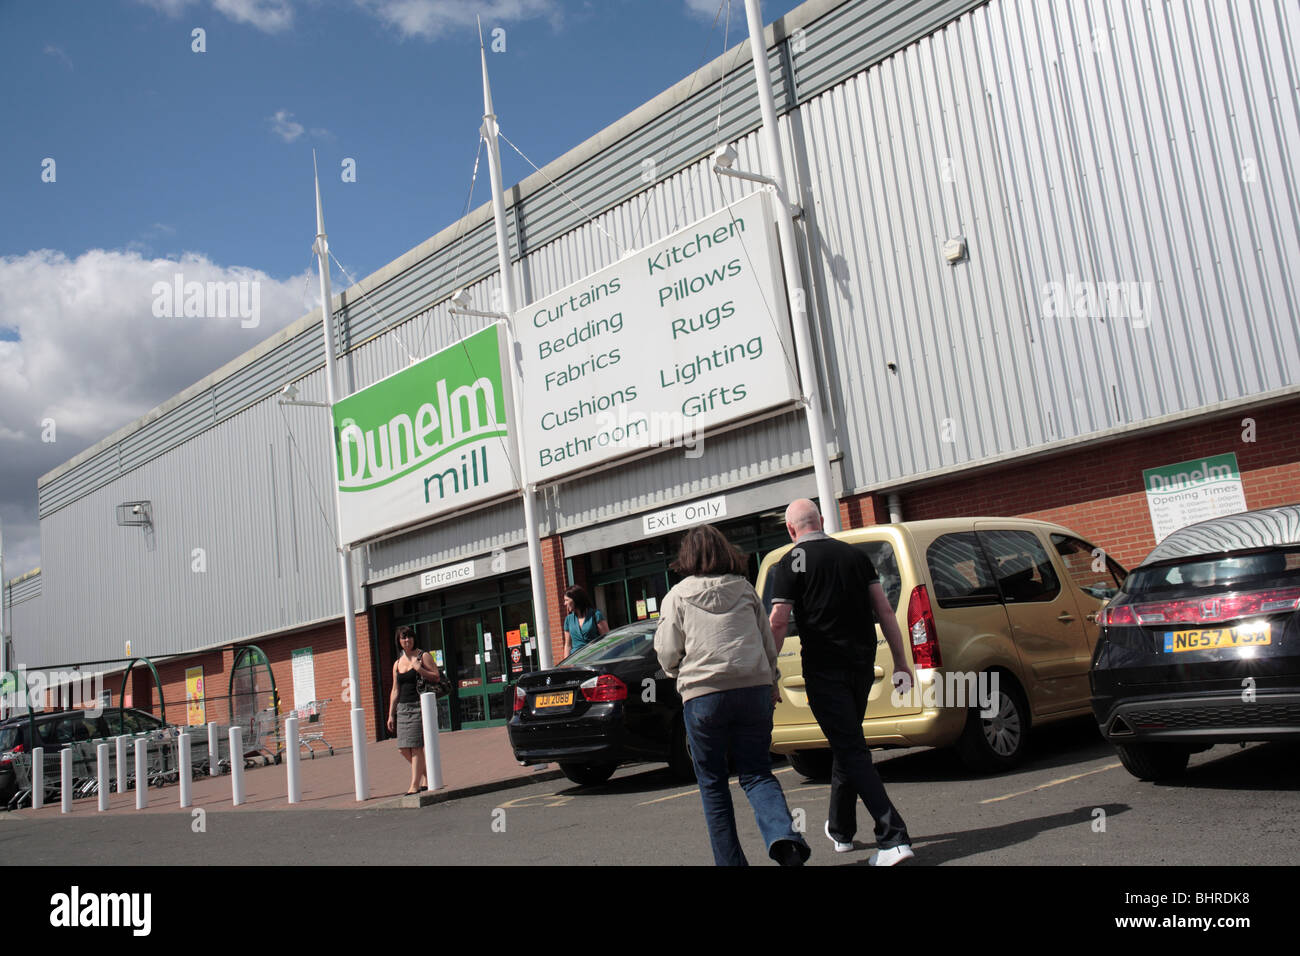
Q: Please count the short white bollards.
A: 11